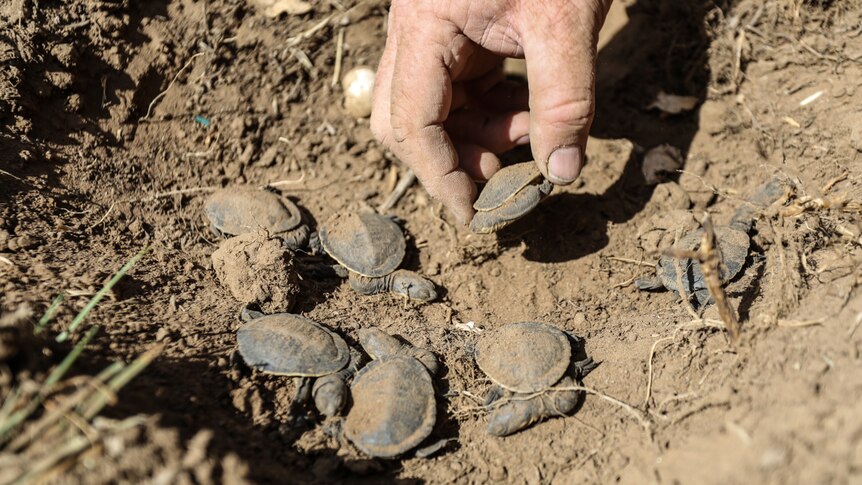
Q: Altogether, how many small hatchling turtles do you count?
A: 7